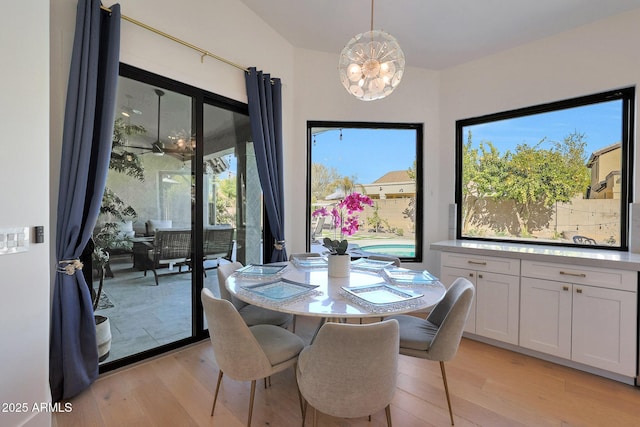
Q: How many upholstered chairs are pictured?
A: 6